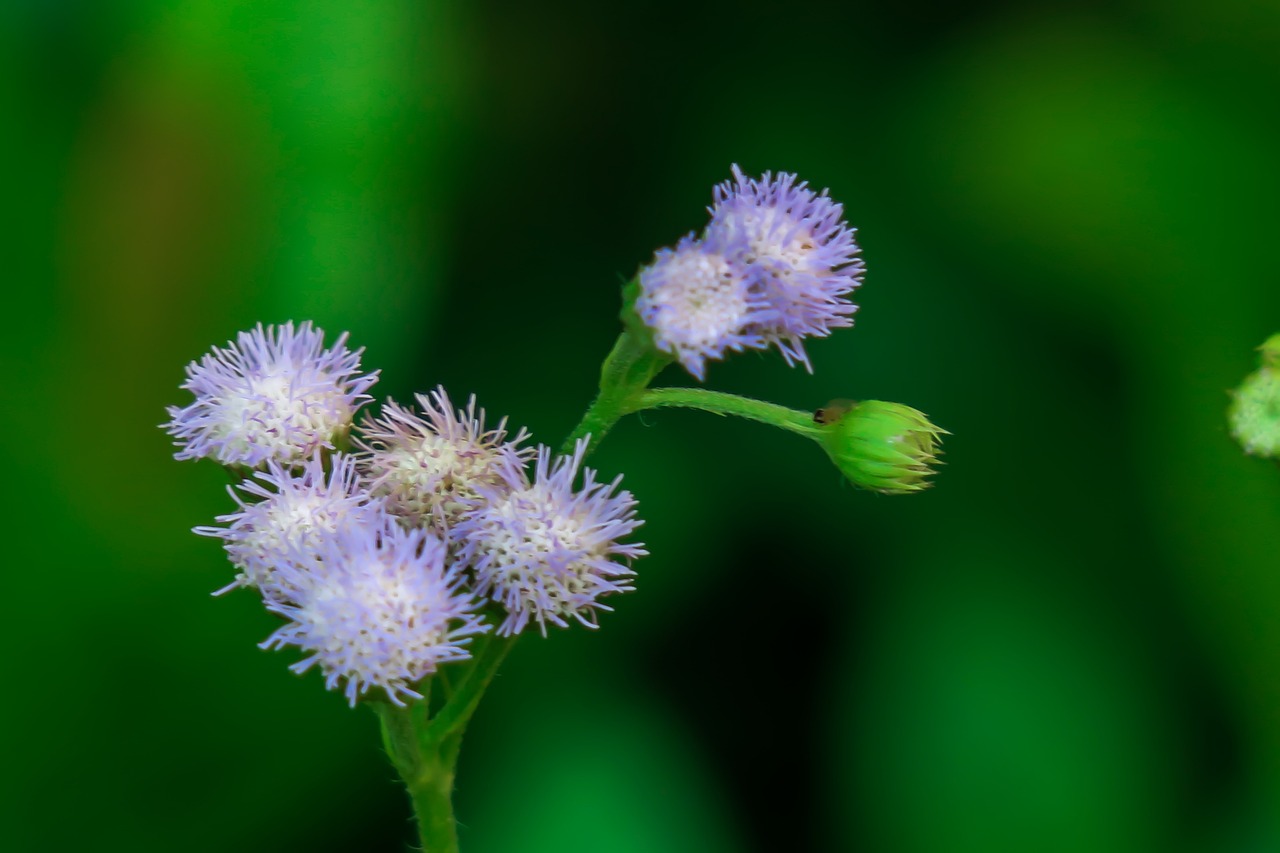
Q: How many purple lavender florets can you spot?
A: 7